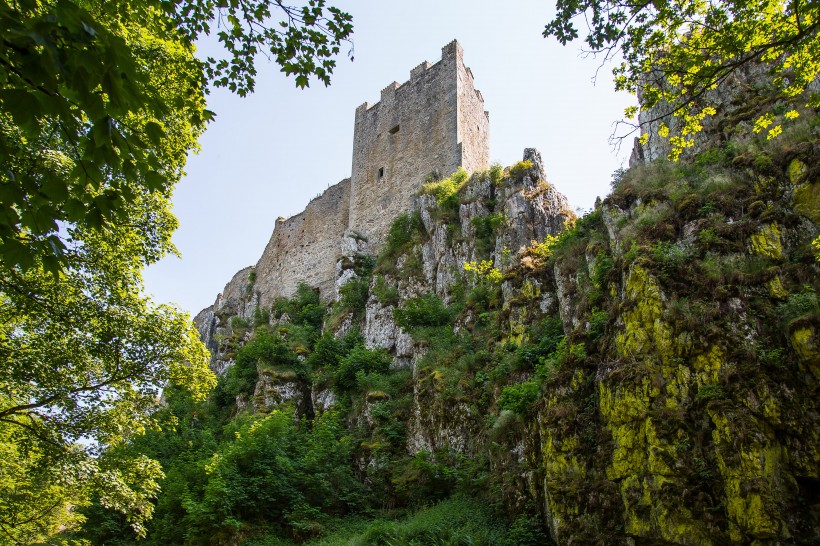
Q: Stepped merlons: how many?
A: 7